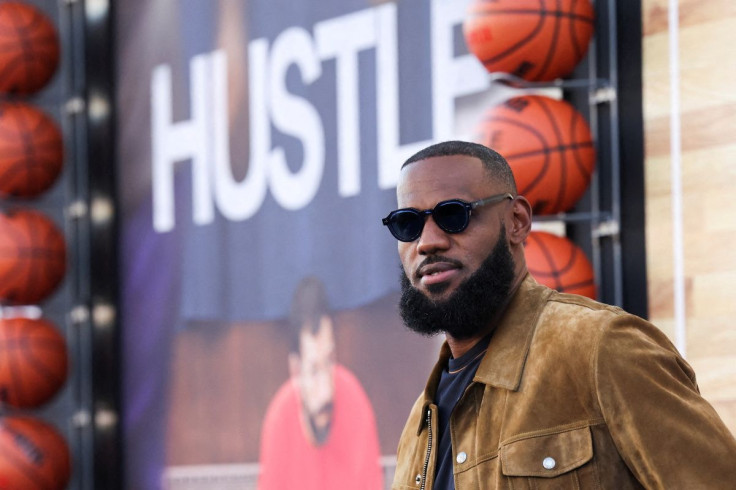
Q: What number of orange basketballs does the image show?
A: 8